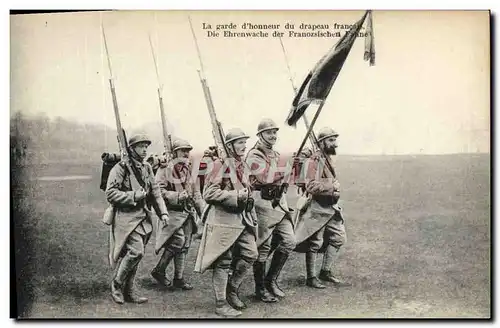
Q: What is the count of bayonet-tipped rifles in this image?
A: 4